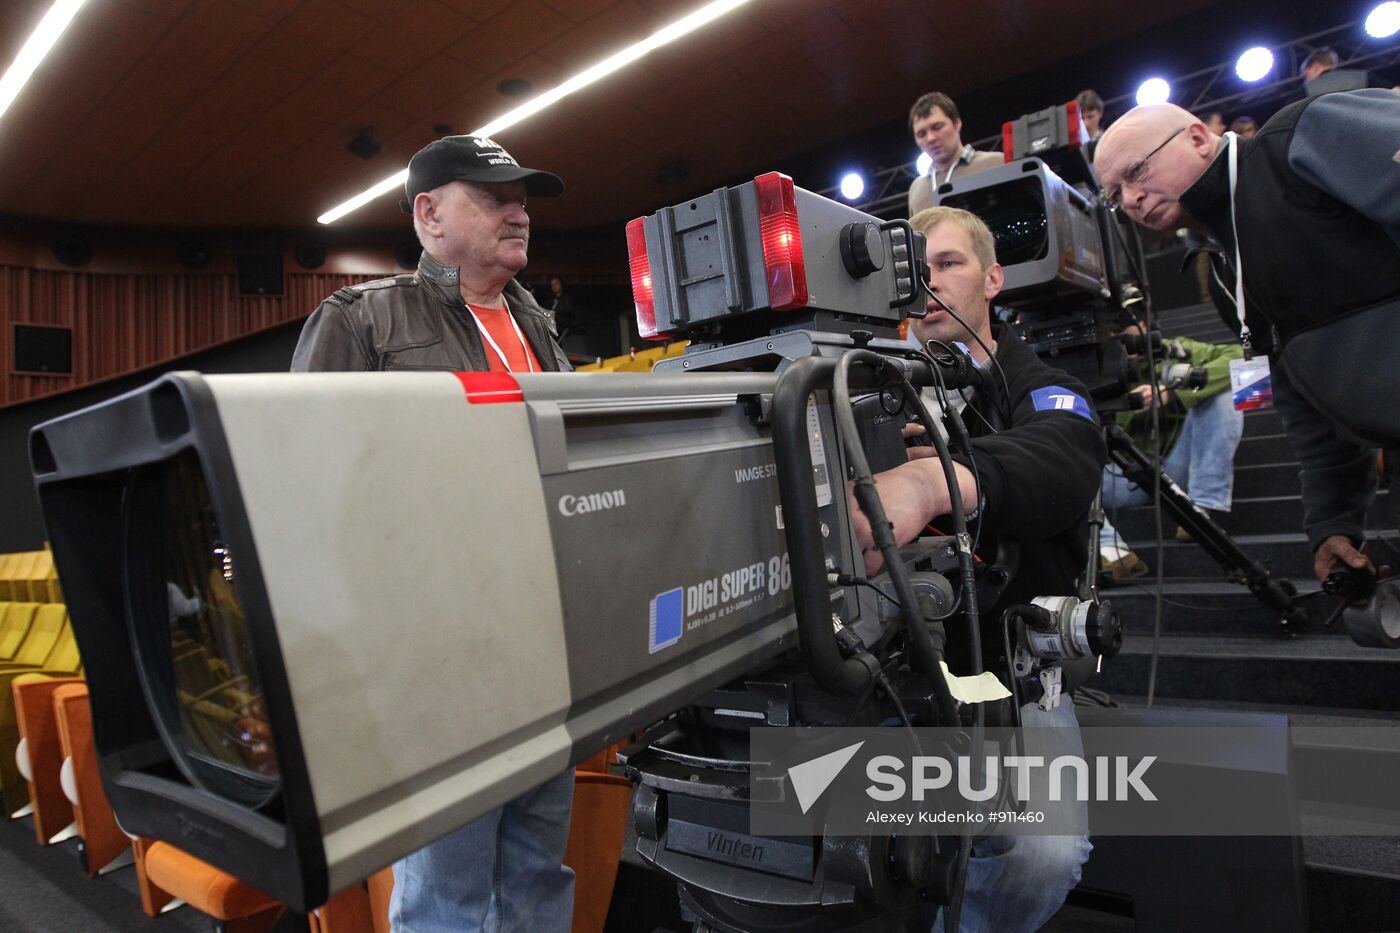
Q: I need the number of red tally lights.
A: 4